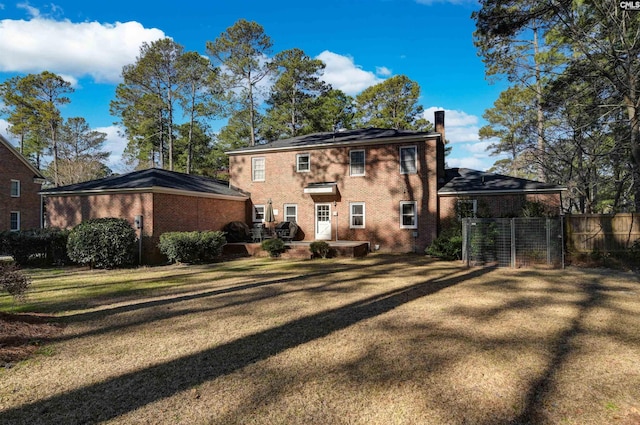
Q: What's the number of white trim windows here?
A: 11